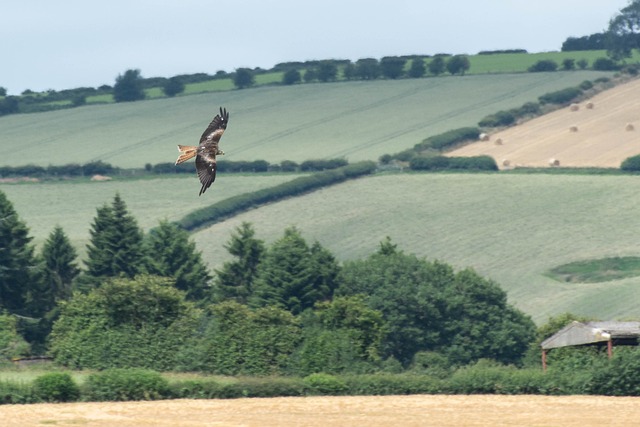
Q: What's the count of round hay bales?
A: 8